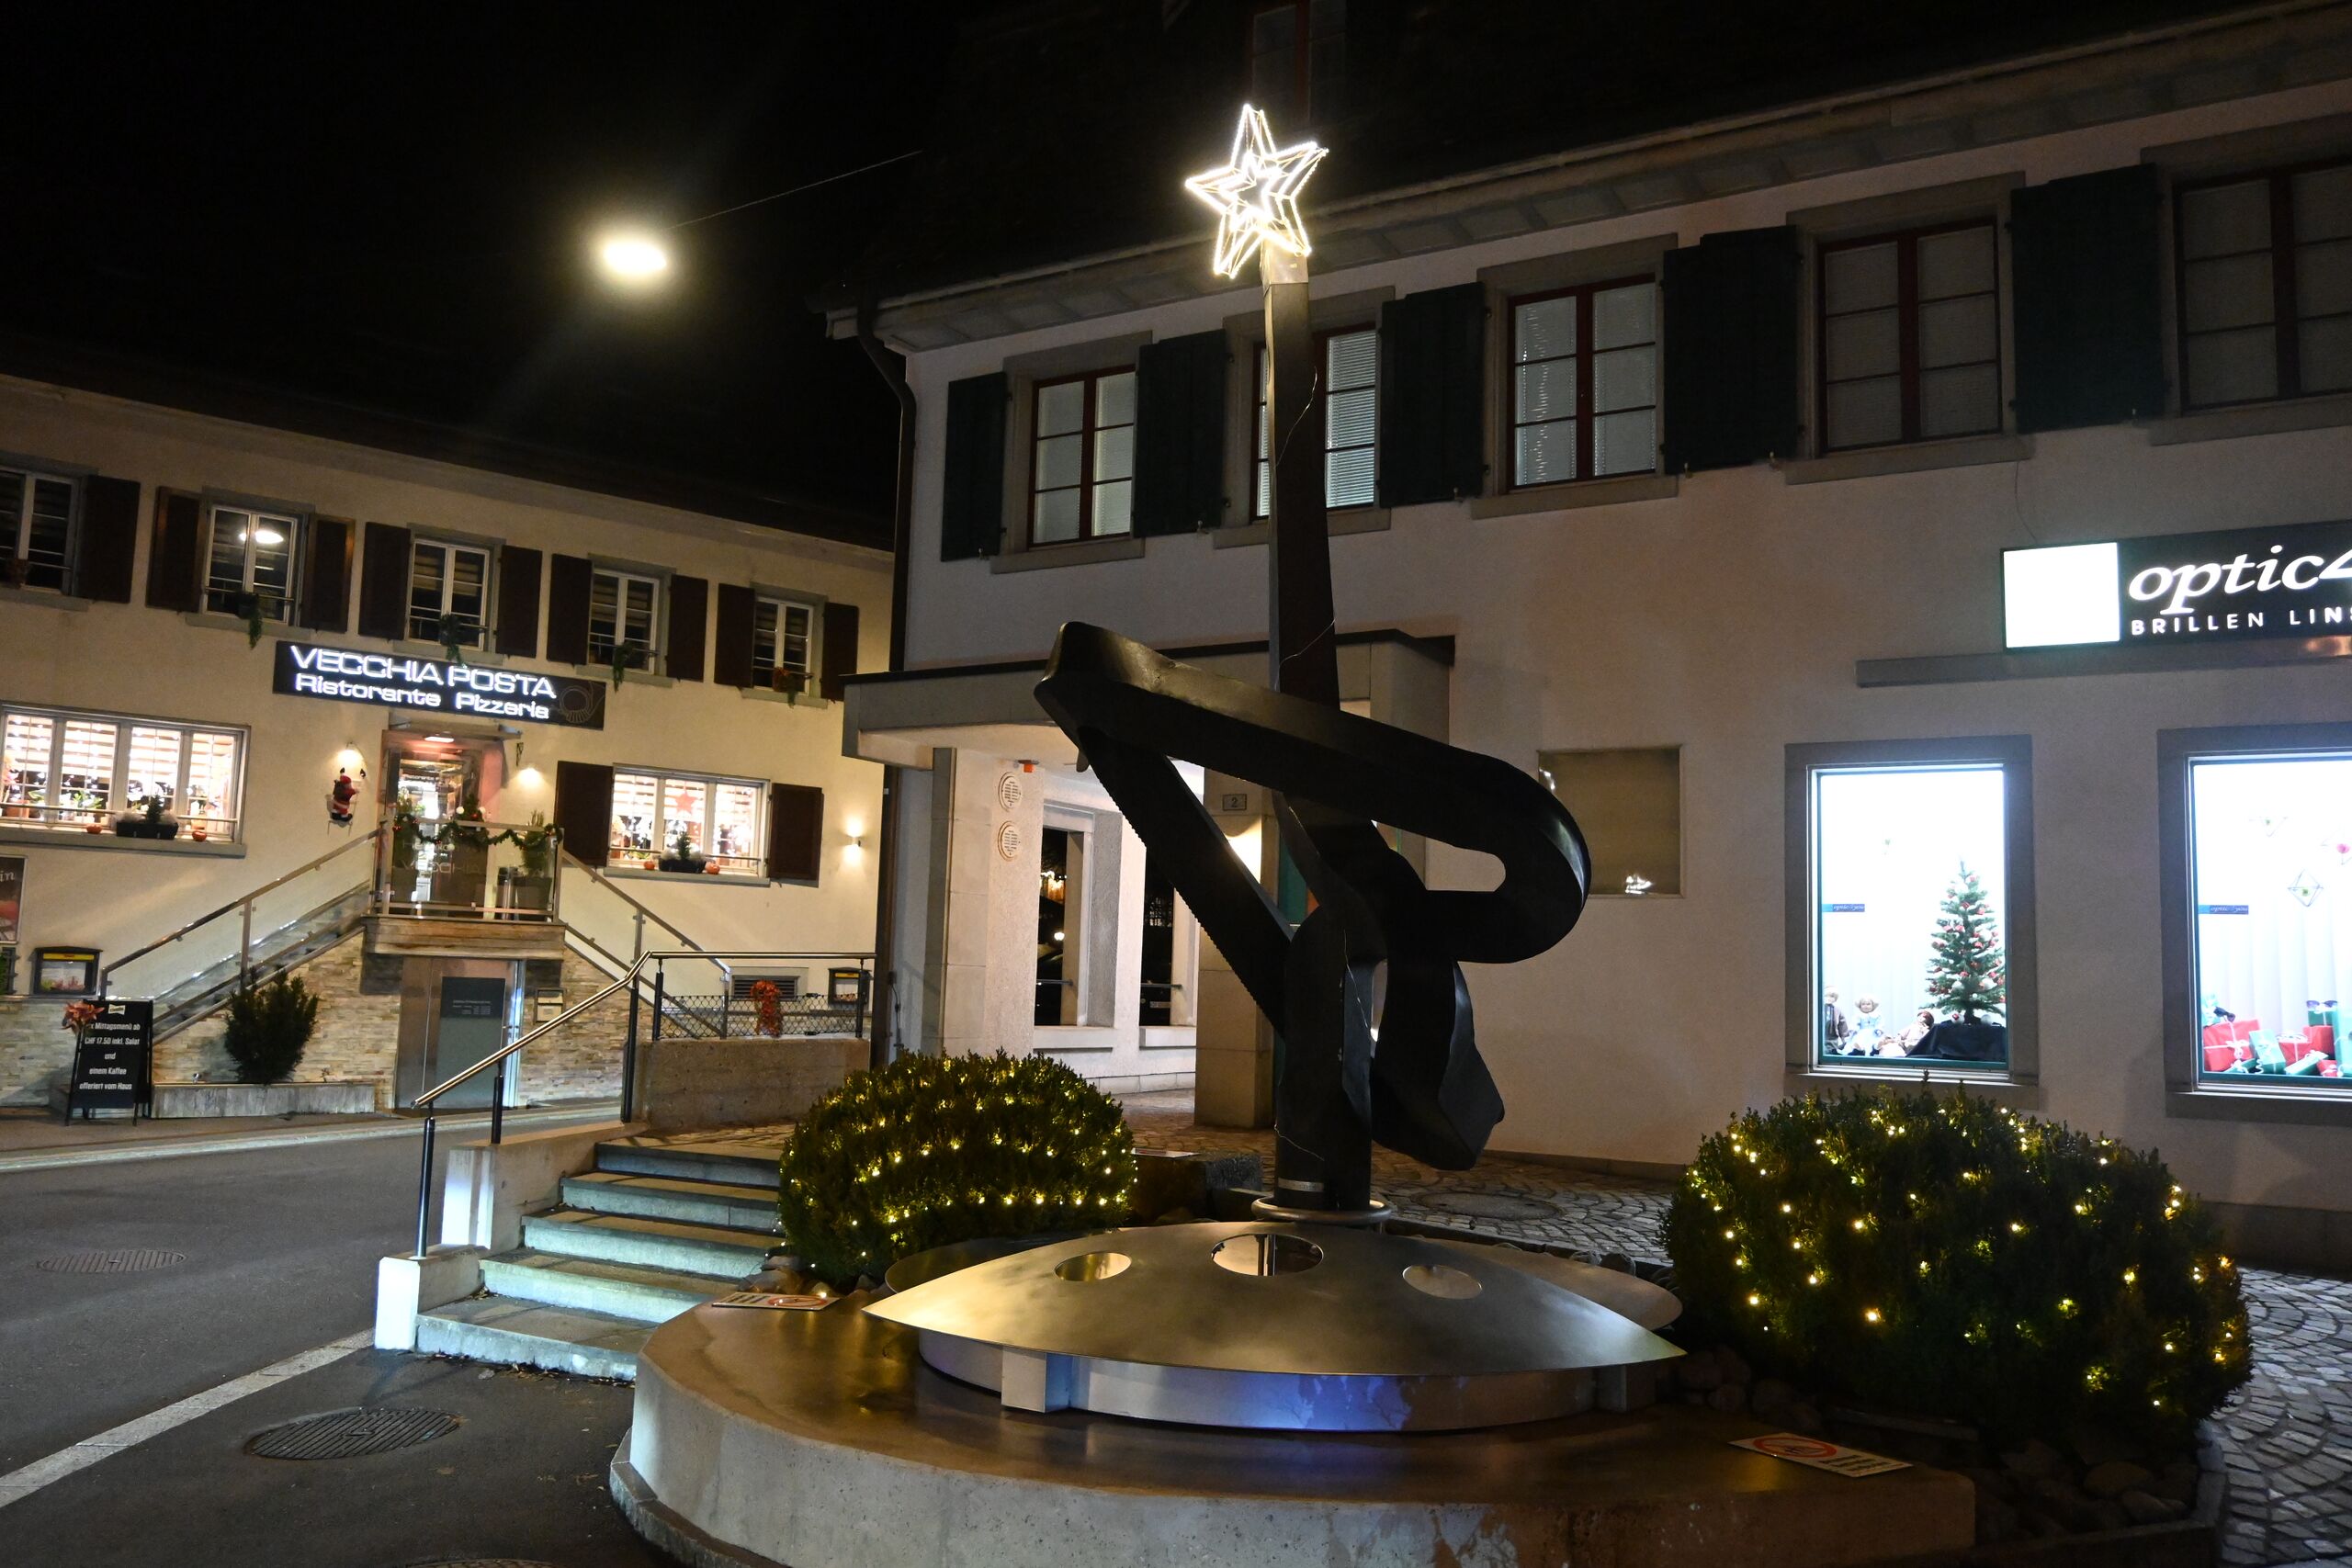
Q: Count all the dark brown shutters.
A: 11